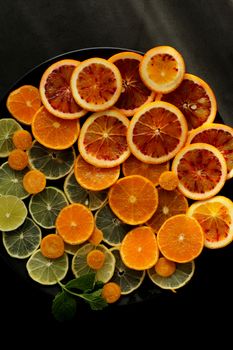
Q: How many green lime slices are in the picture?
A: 13